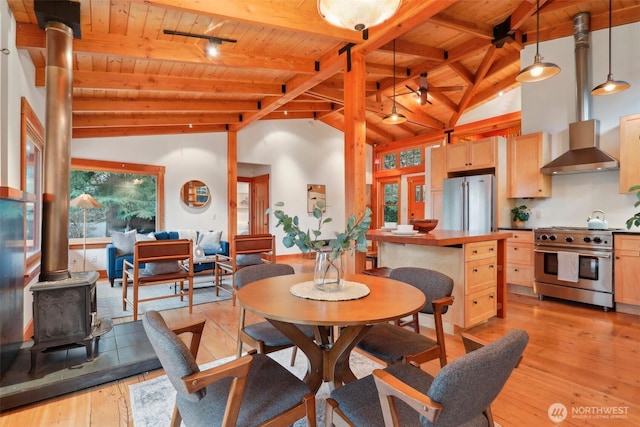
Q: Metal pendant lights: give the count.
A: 3